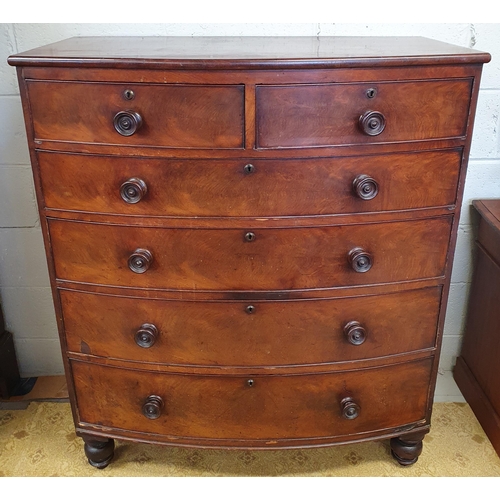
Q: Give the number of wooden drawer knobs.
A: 10